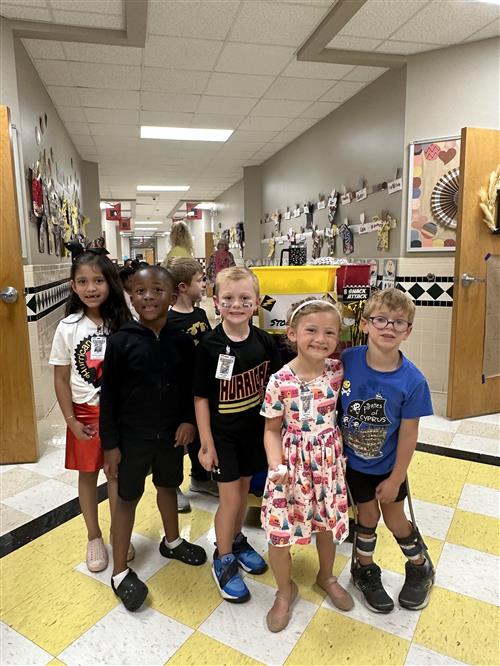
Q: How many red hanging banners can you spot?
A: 4